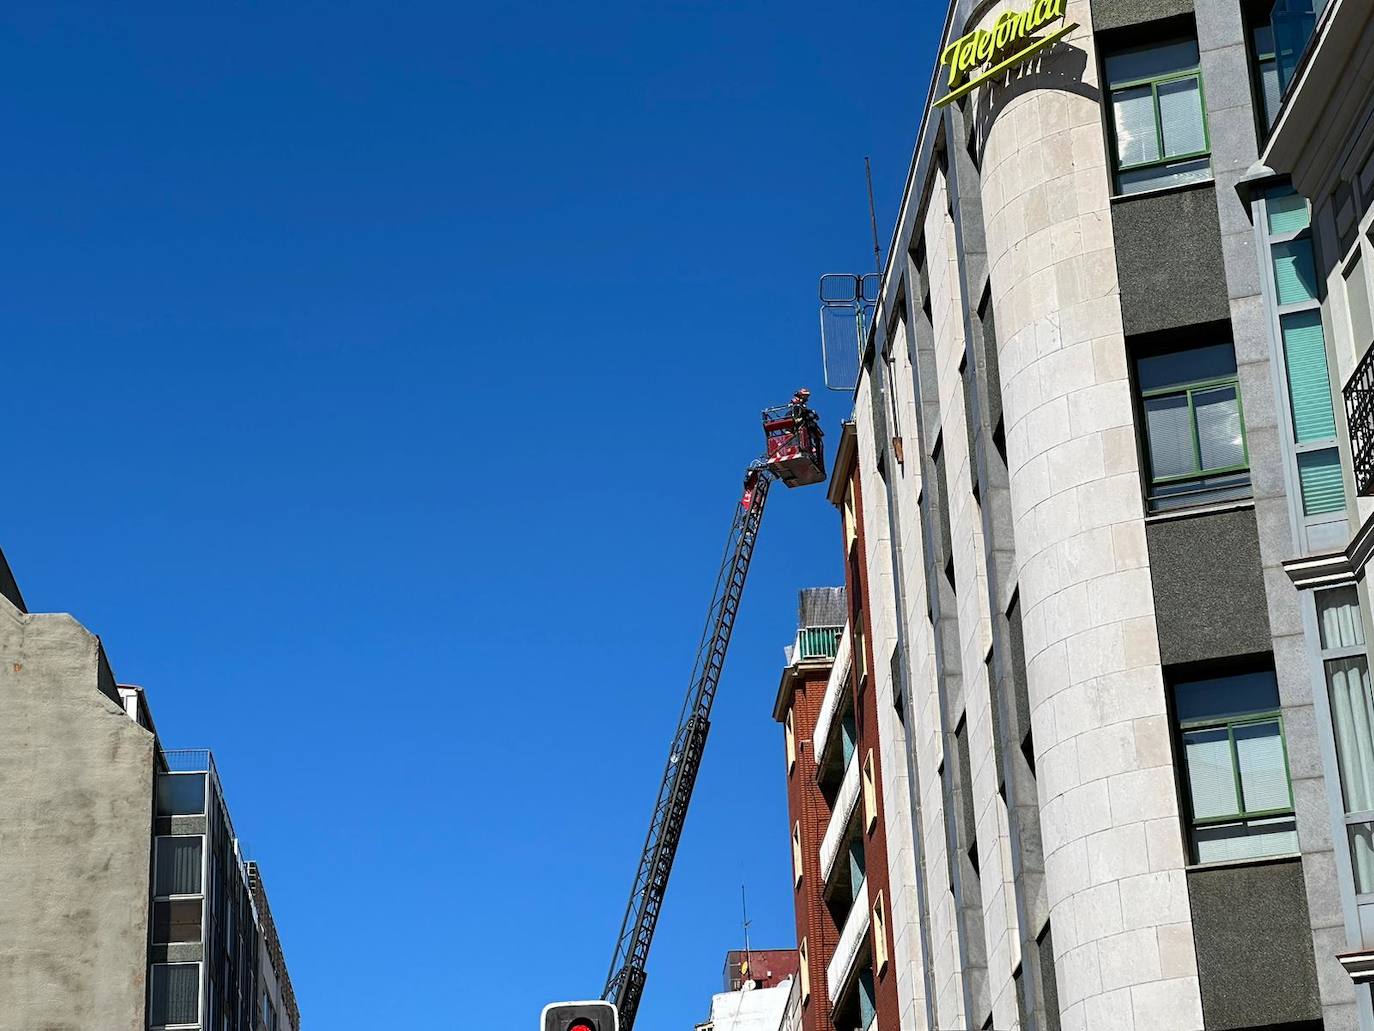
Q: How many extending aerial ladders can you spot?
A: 1